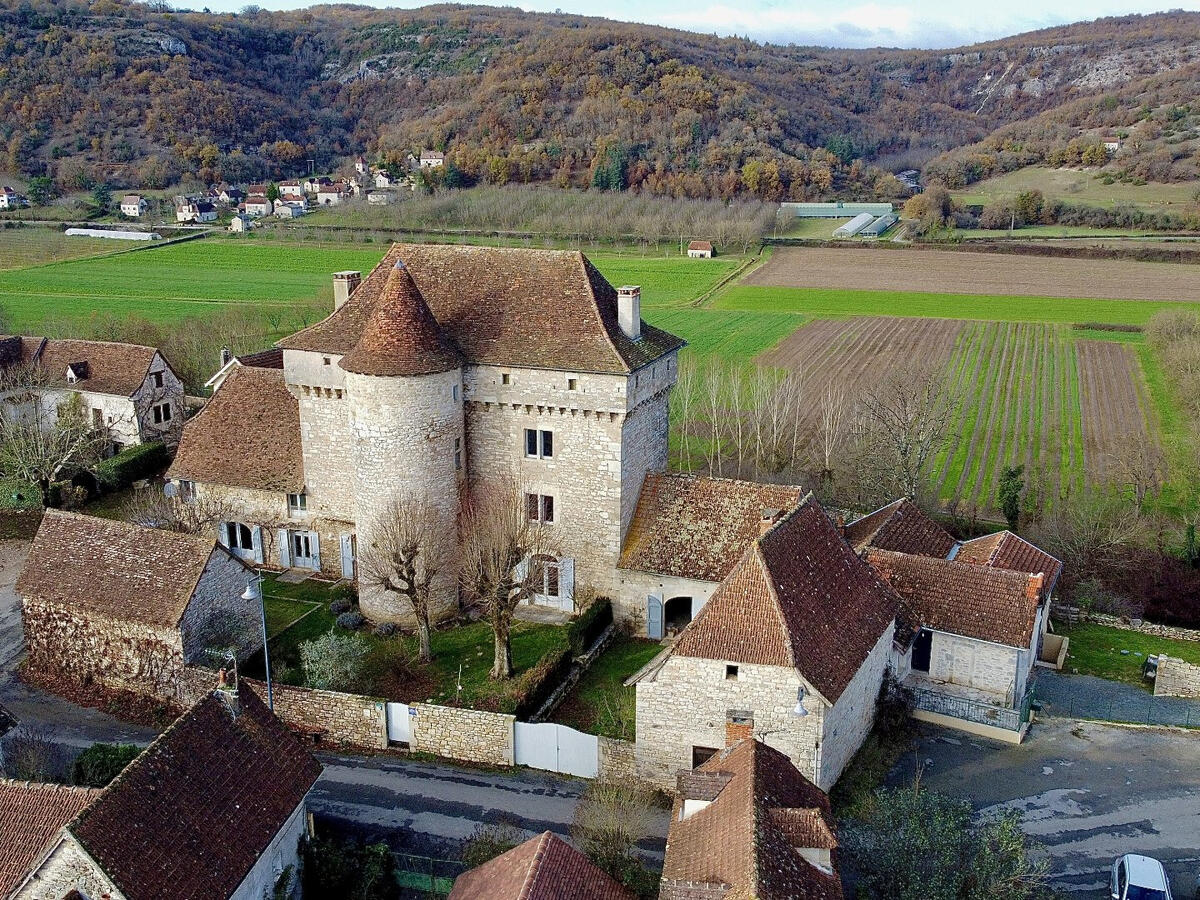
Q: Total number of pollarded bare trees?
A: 2